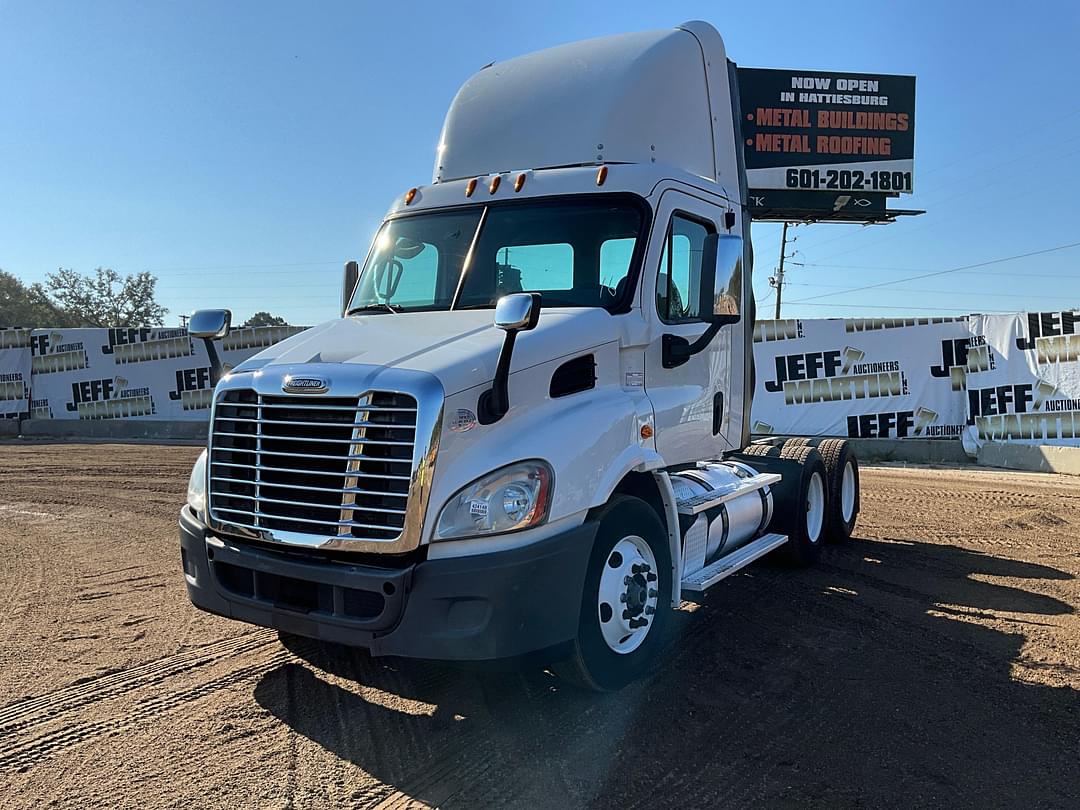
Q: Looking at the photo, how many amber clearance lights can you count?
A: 5